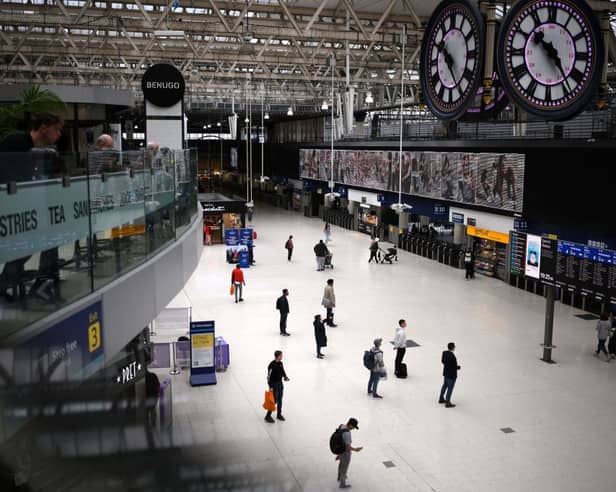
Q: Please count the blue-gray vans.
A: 0